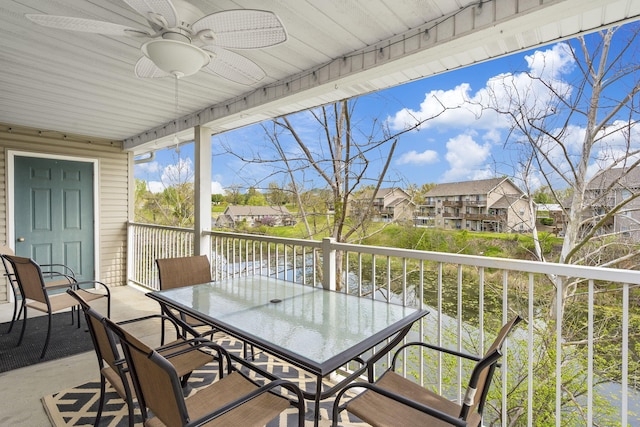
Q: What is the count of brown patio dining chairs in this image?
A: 6